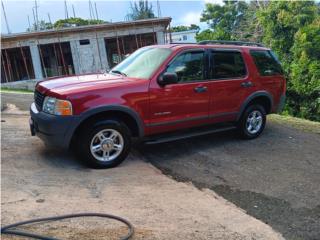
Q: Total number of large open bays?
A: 3